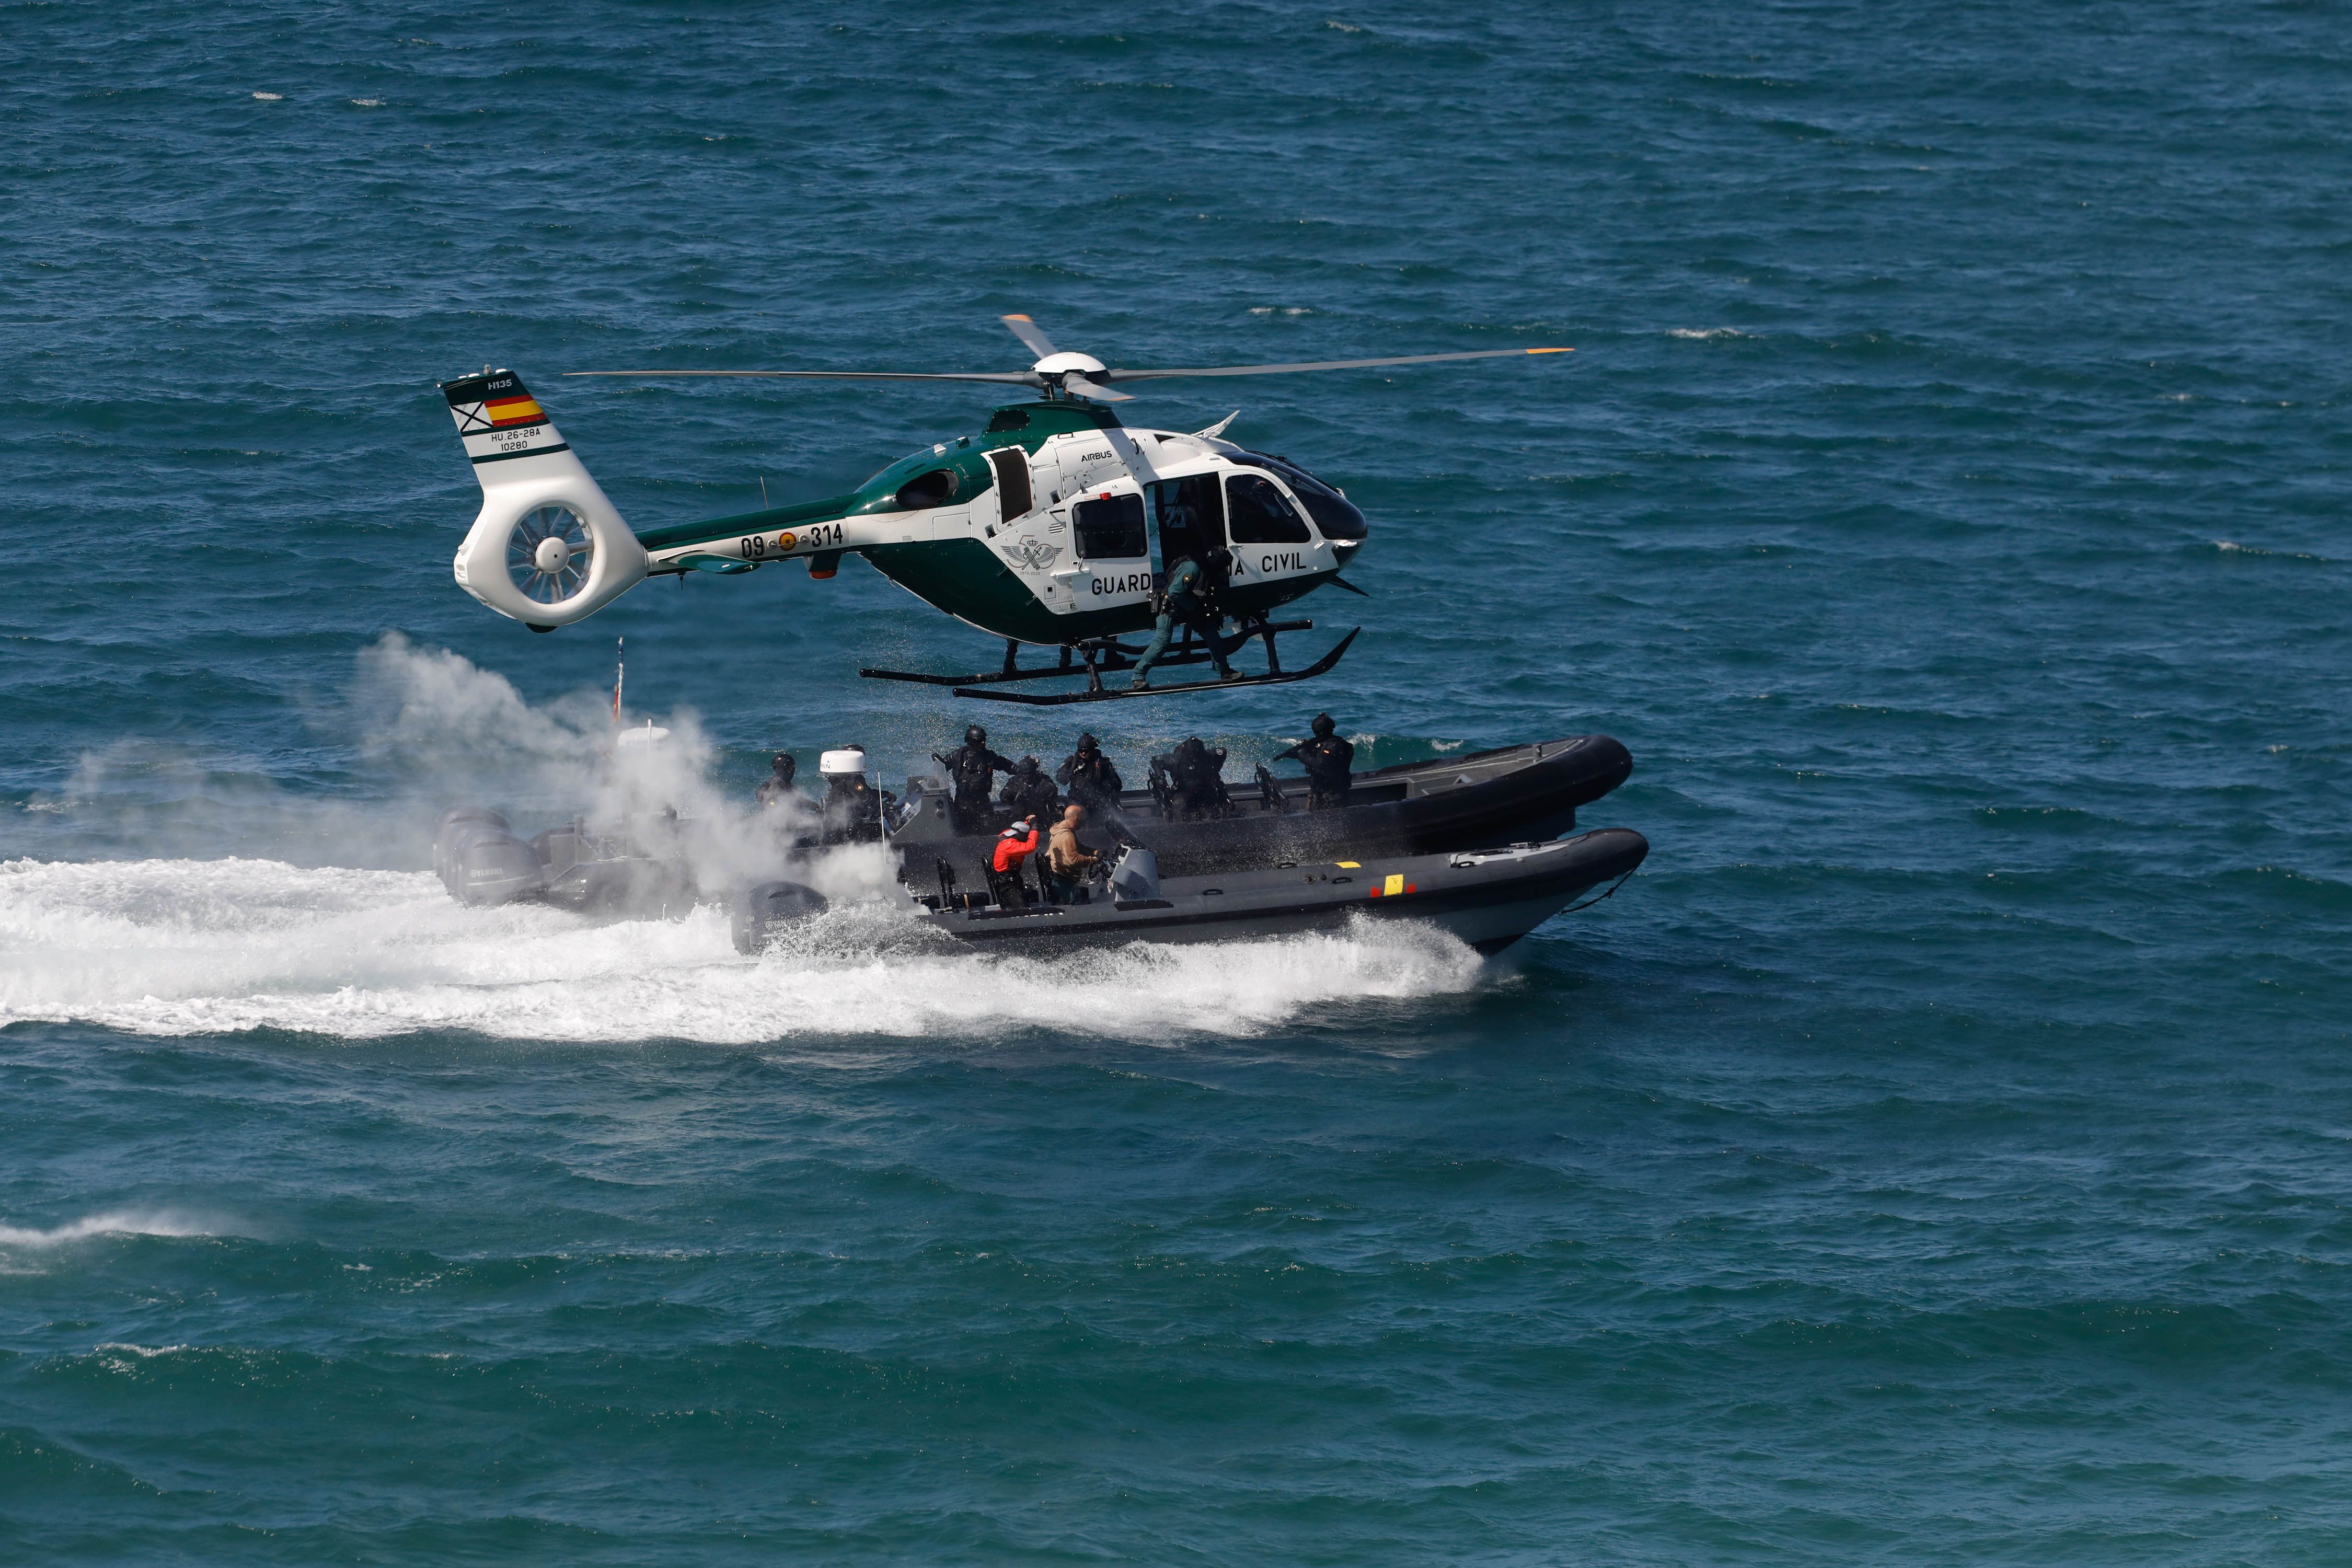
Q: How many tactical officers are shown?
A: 8